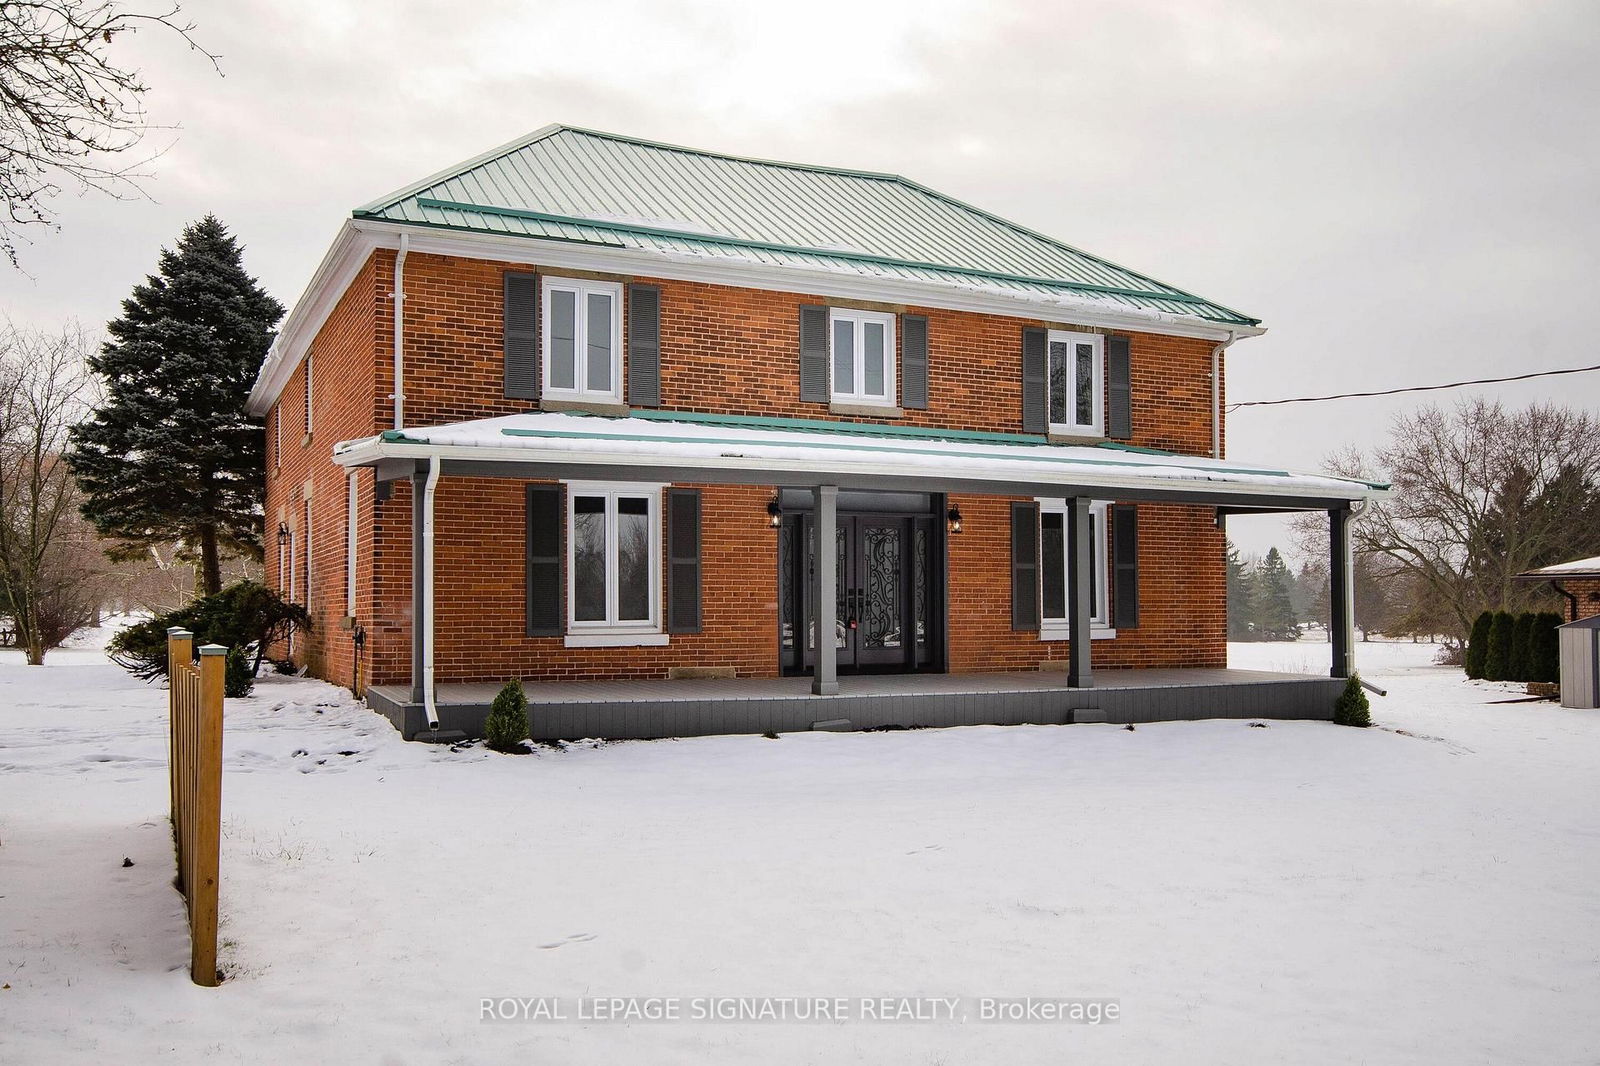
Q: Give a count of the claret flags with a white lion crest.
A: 0